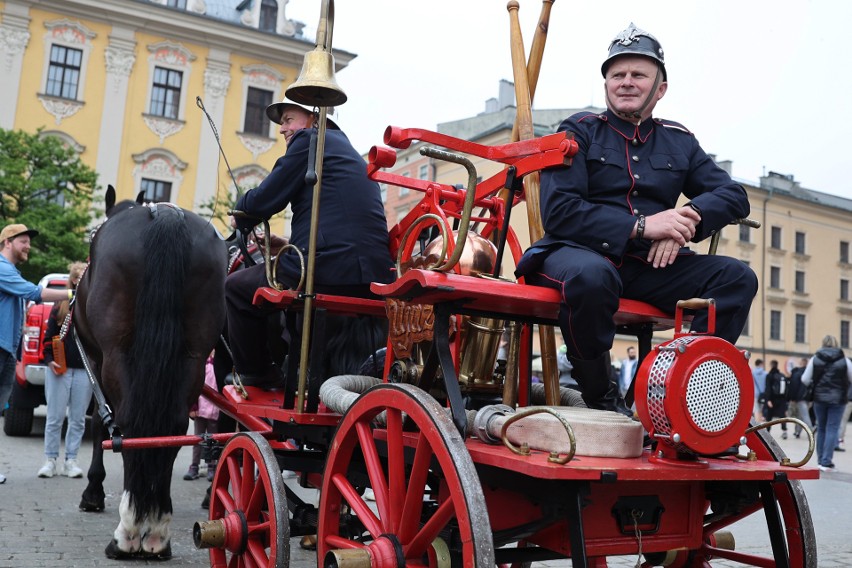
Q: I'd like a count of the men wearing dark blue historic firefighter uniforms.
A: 2